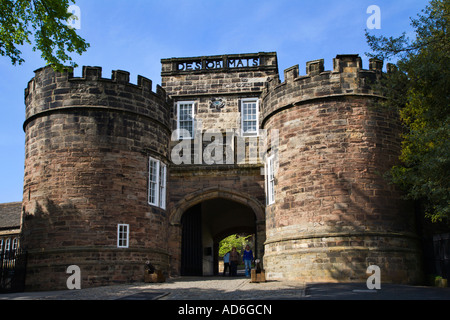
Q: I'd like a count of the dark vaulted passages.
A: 1